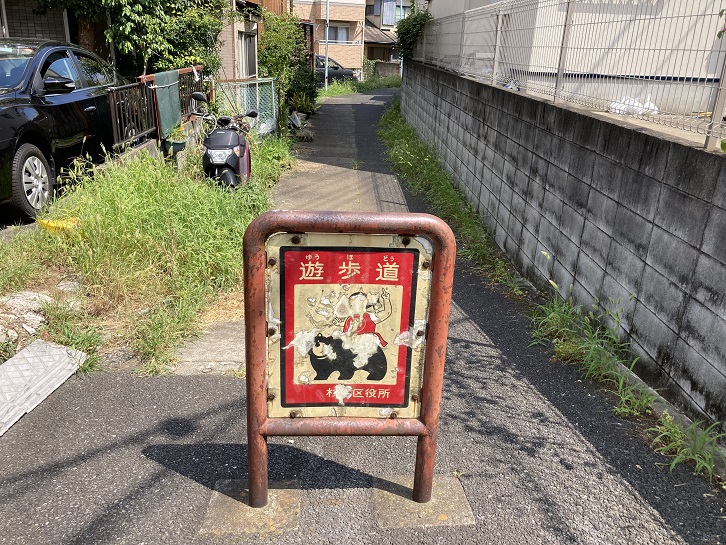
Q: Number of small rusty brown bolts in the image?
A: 10